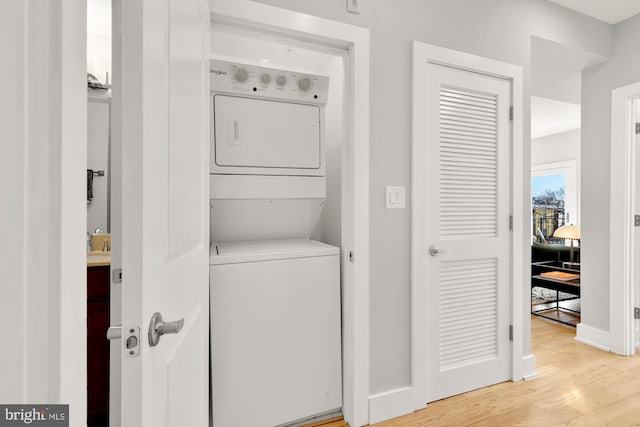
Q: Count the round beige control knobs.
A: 4